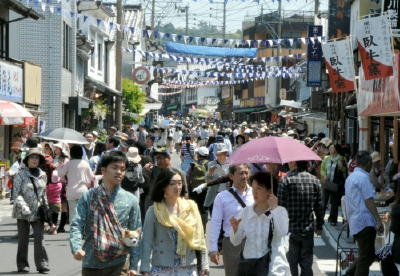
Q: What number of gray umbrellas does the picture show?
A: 1